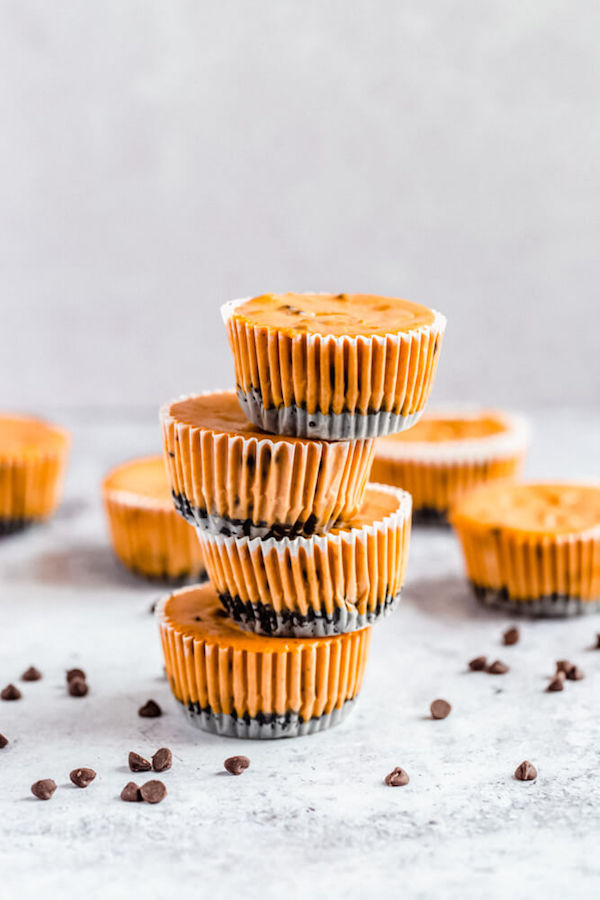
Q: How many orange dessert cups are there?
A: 8